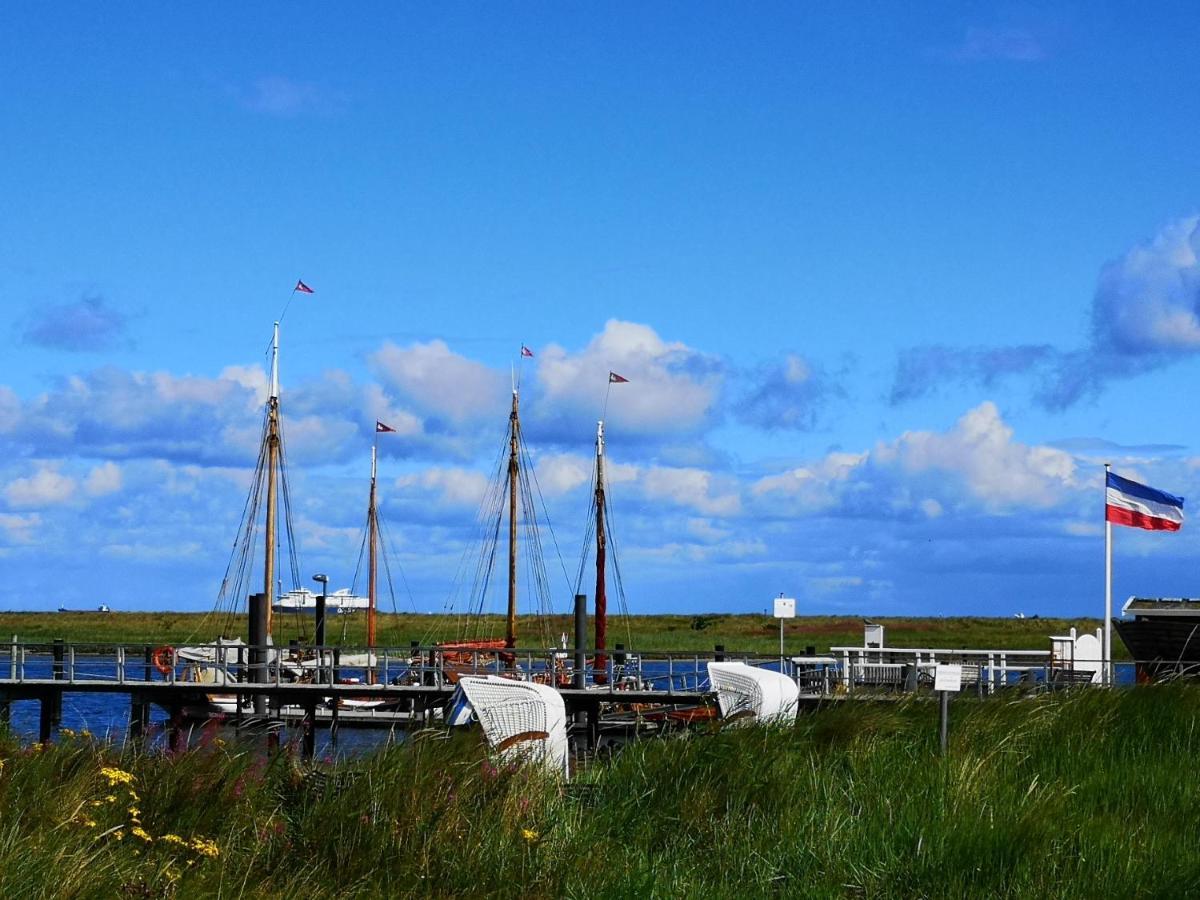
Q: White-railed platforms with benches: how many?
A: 1